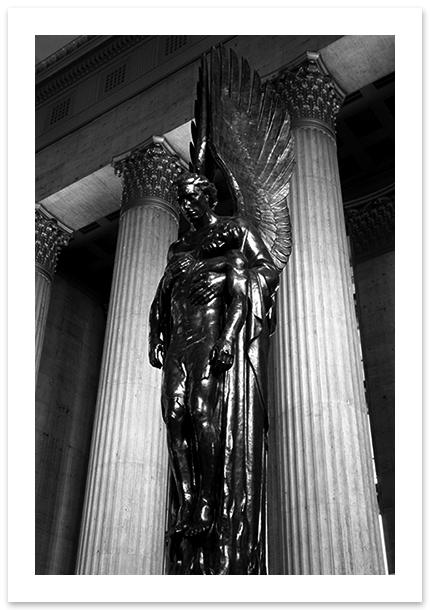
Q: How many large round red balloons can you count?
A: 0